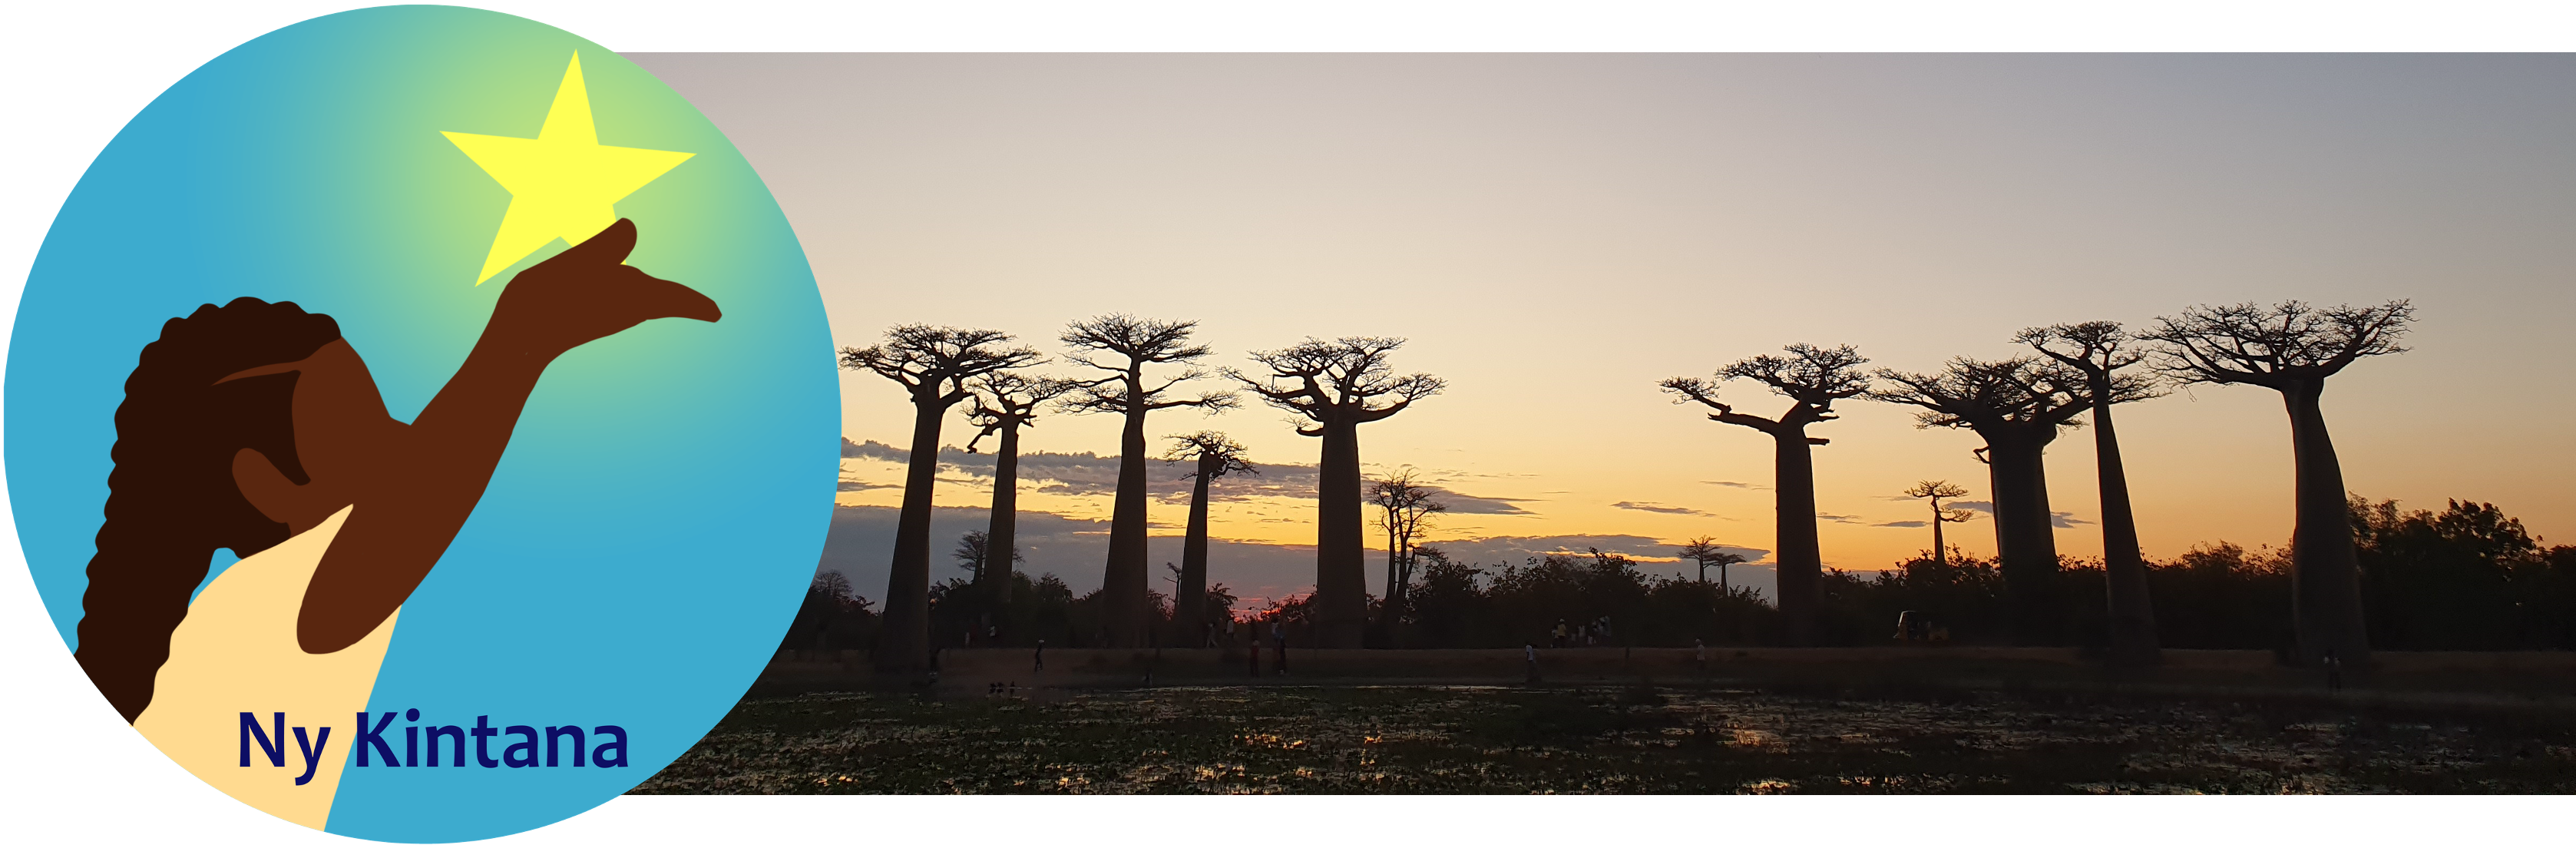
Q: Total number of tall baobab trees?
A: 9